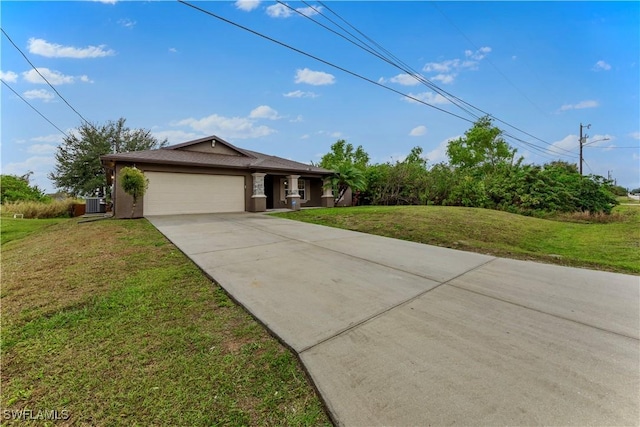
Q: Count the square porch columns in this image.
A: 3